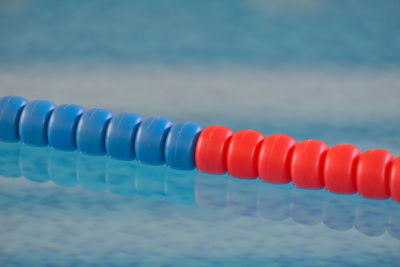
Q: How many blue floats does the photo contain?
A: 7